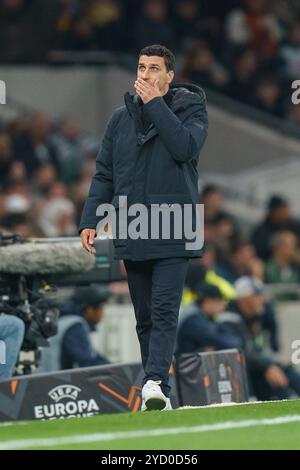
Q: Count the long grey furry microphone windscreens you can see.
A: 1